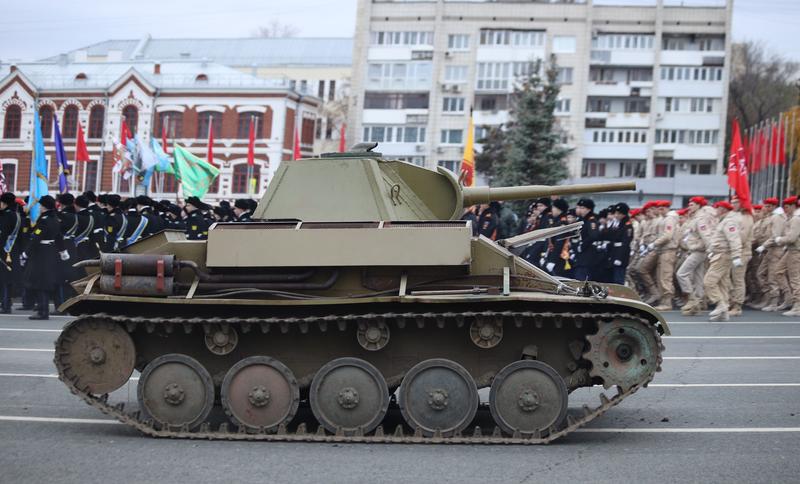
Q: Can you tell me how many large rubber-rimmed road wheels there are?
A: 5